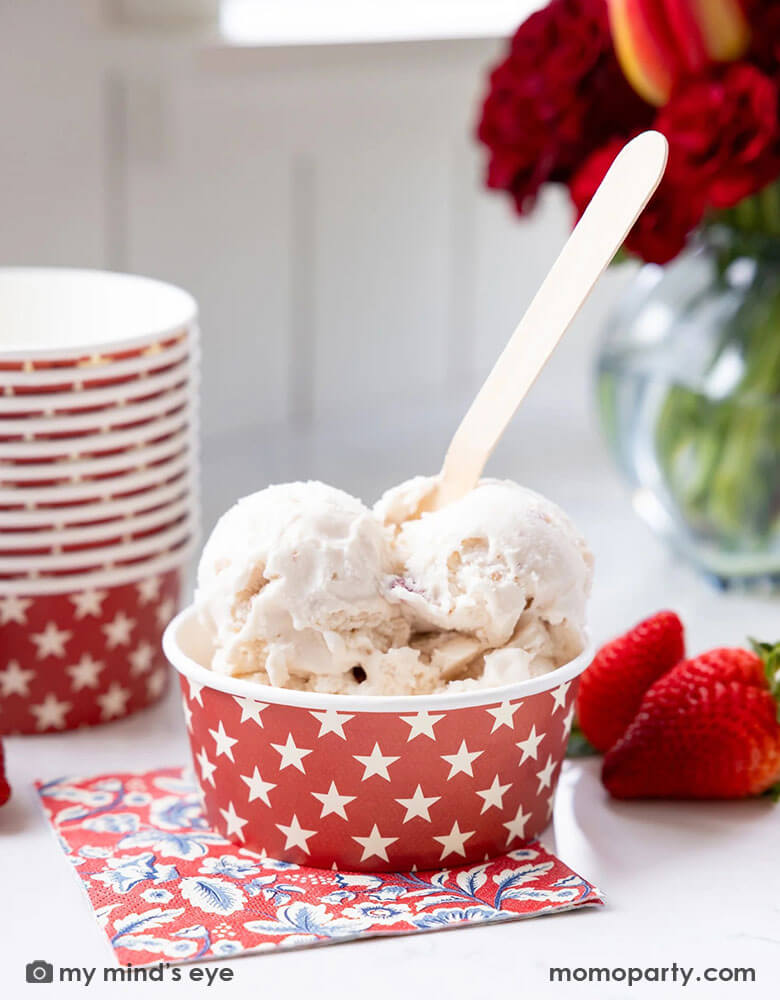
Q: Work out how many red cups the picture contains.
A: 12